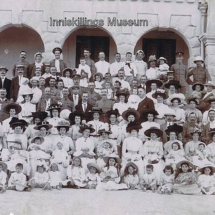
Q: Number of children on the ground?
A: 12